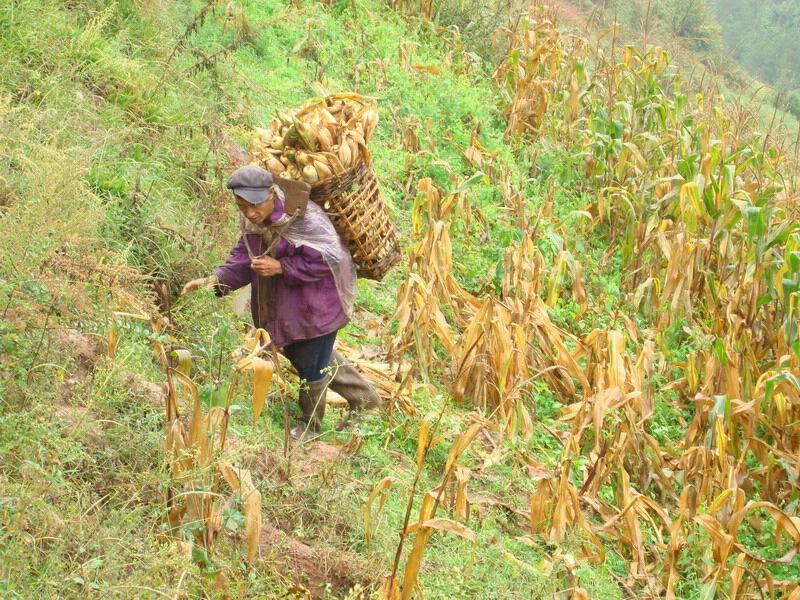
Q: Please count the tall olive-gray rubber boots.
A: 2